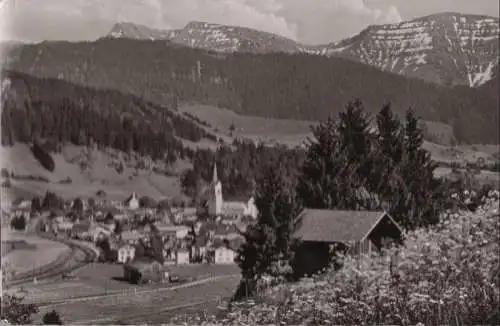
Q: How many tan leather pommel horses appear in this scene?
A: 0